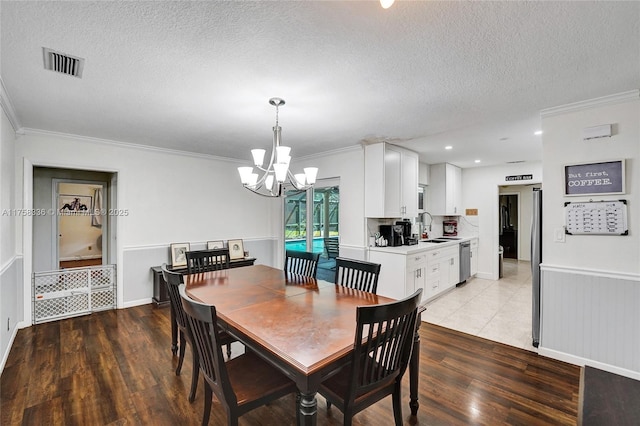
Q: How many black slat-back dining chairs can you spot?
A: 6